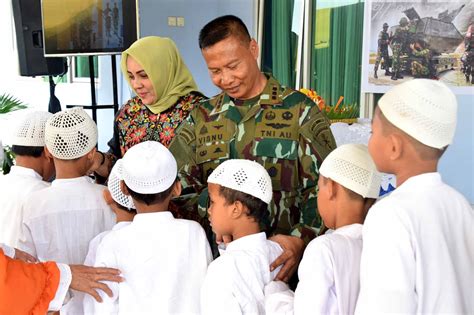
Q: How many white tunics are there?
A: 7